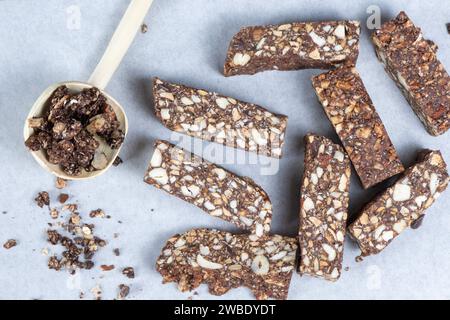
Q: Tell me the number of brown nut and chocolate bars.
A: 8